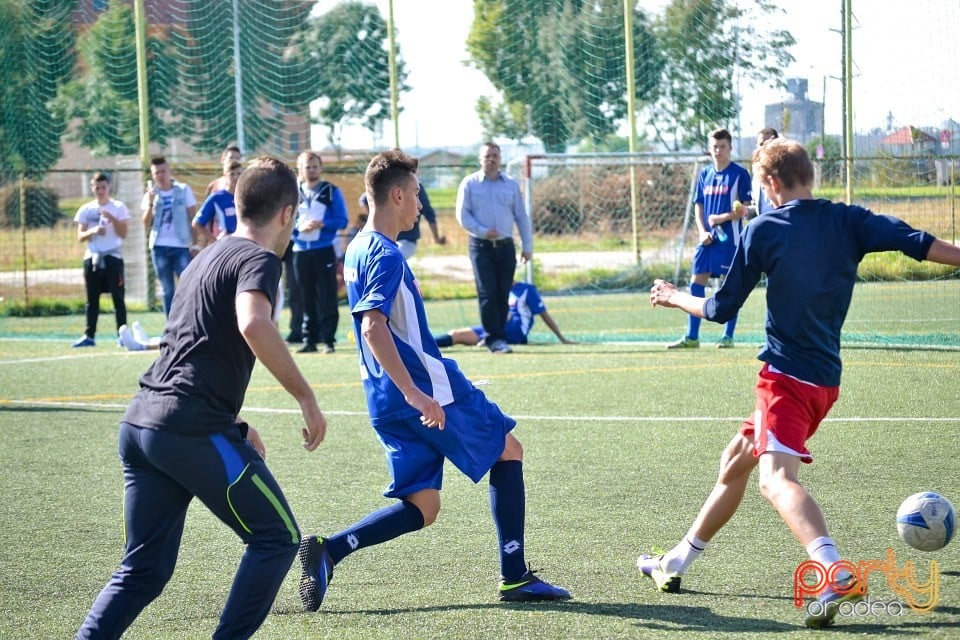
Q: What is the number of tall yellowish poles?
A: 4